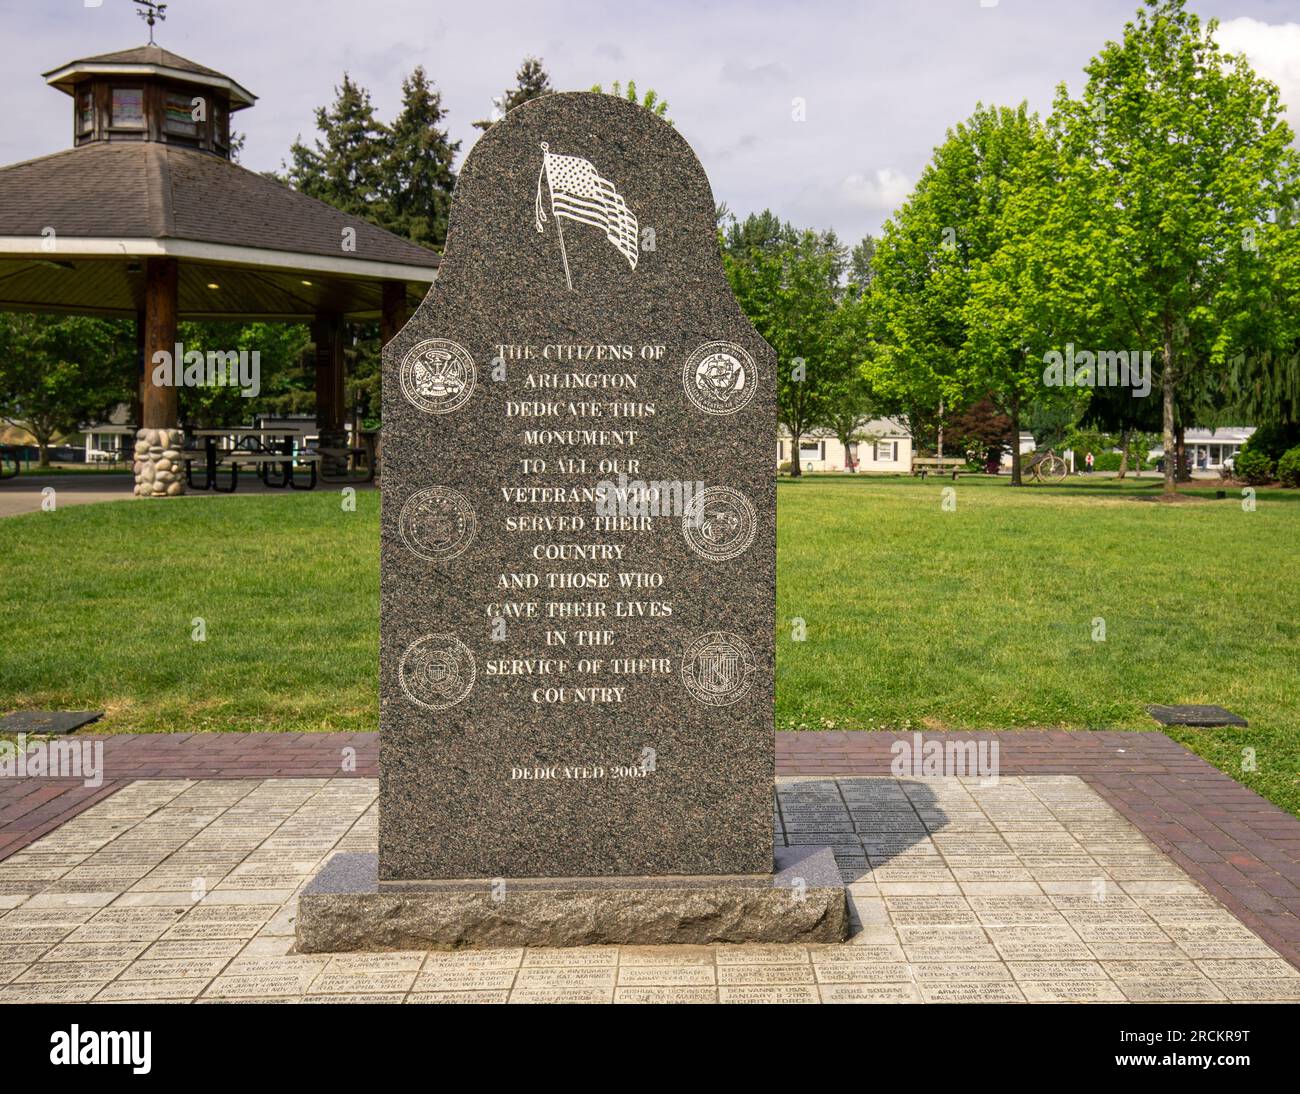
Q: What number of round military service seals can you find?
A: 6